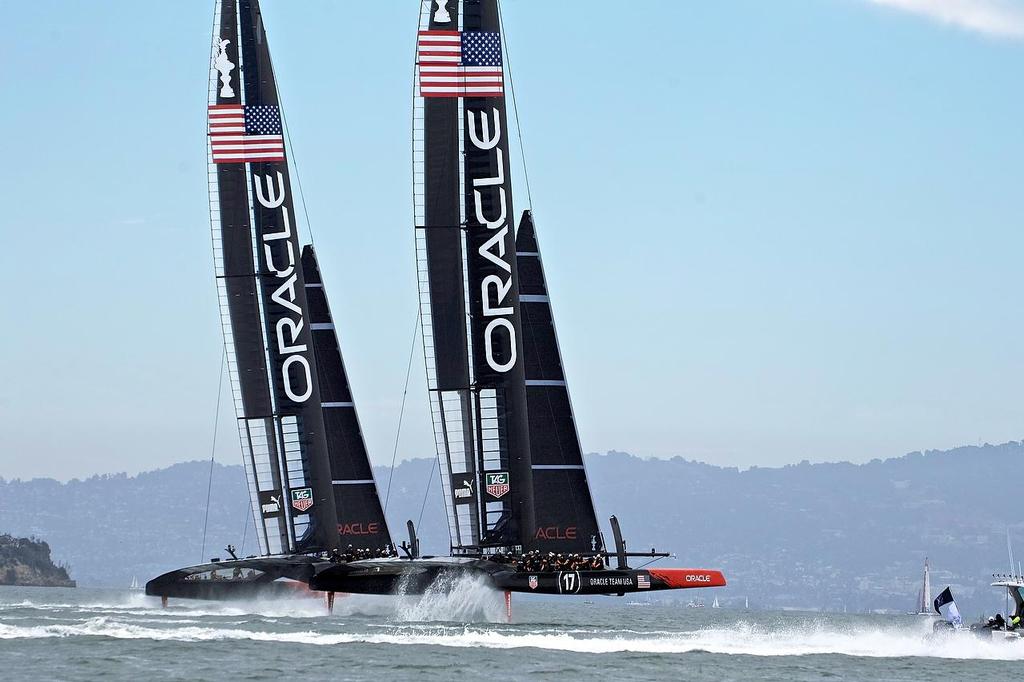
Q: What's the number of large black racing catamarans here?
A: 2